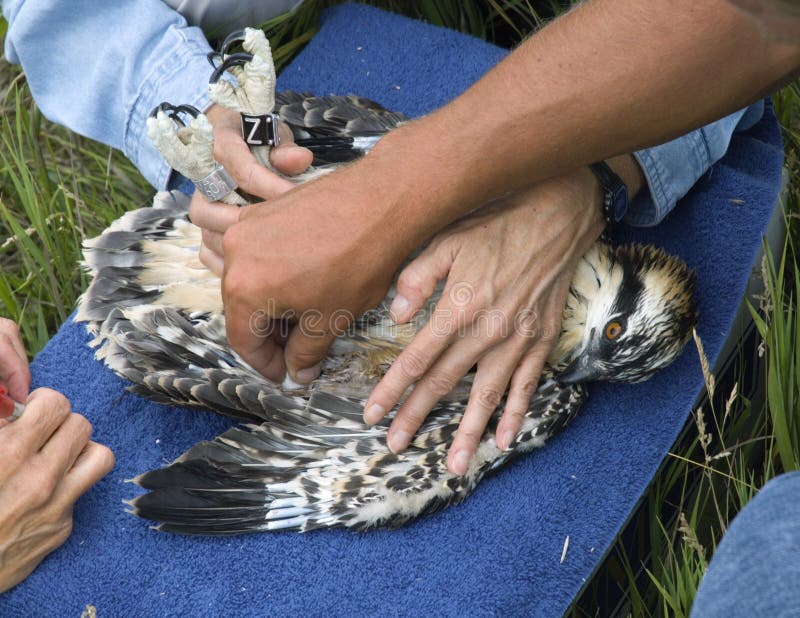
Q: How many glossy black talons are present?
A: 8